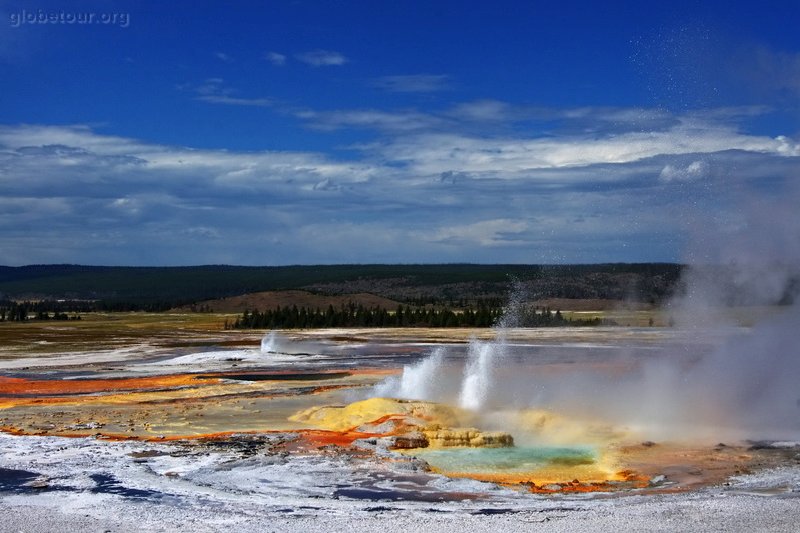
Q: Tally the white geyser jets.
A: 3